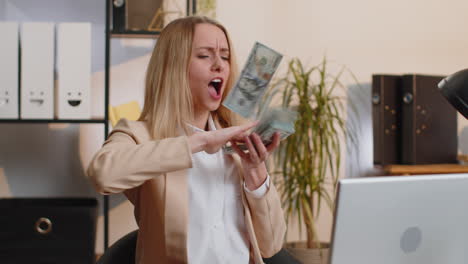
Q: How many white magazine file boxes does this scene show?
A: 3